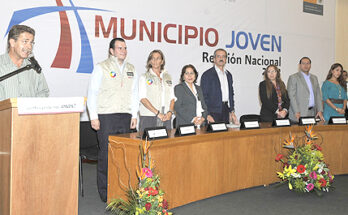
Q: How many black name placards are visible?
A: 7